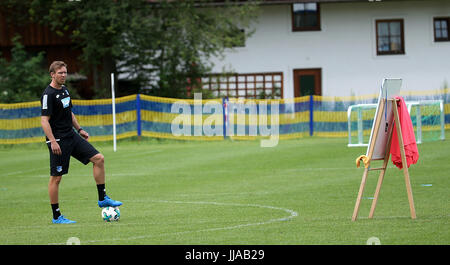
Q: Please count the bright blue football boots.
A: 2